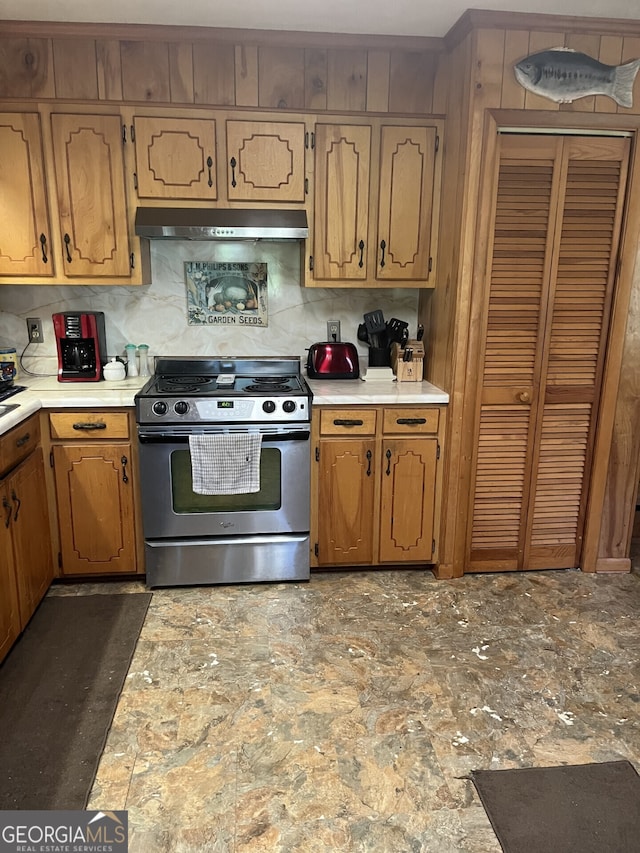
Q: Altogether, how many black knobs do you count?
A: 4